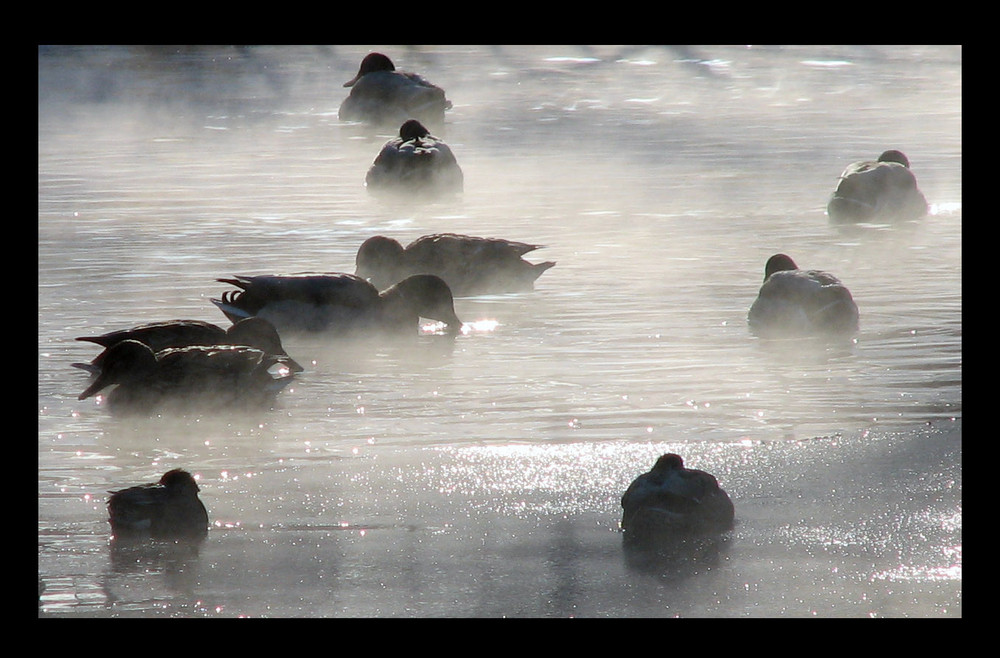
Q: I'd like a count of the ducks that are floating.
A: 10